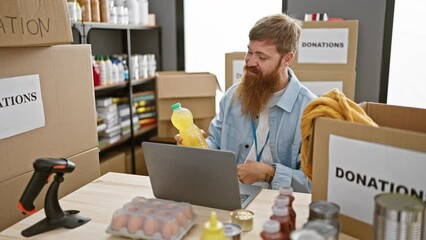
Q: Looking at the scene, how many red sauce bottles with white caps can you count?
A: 4